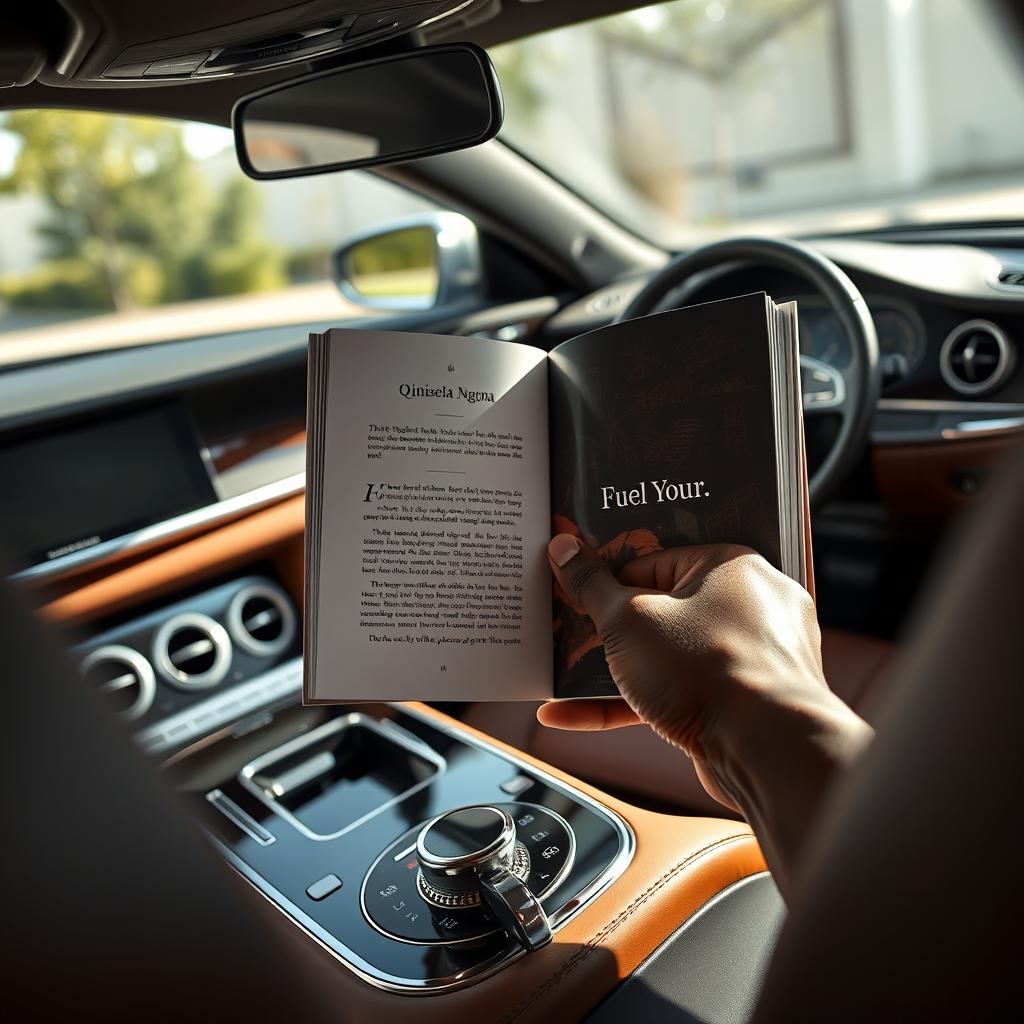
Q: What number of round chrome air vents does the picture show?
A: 4